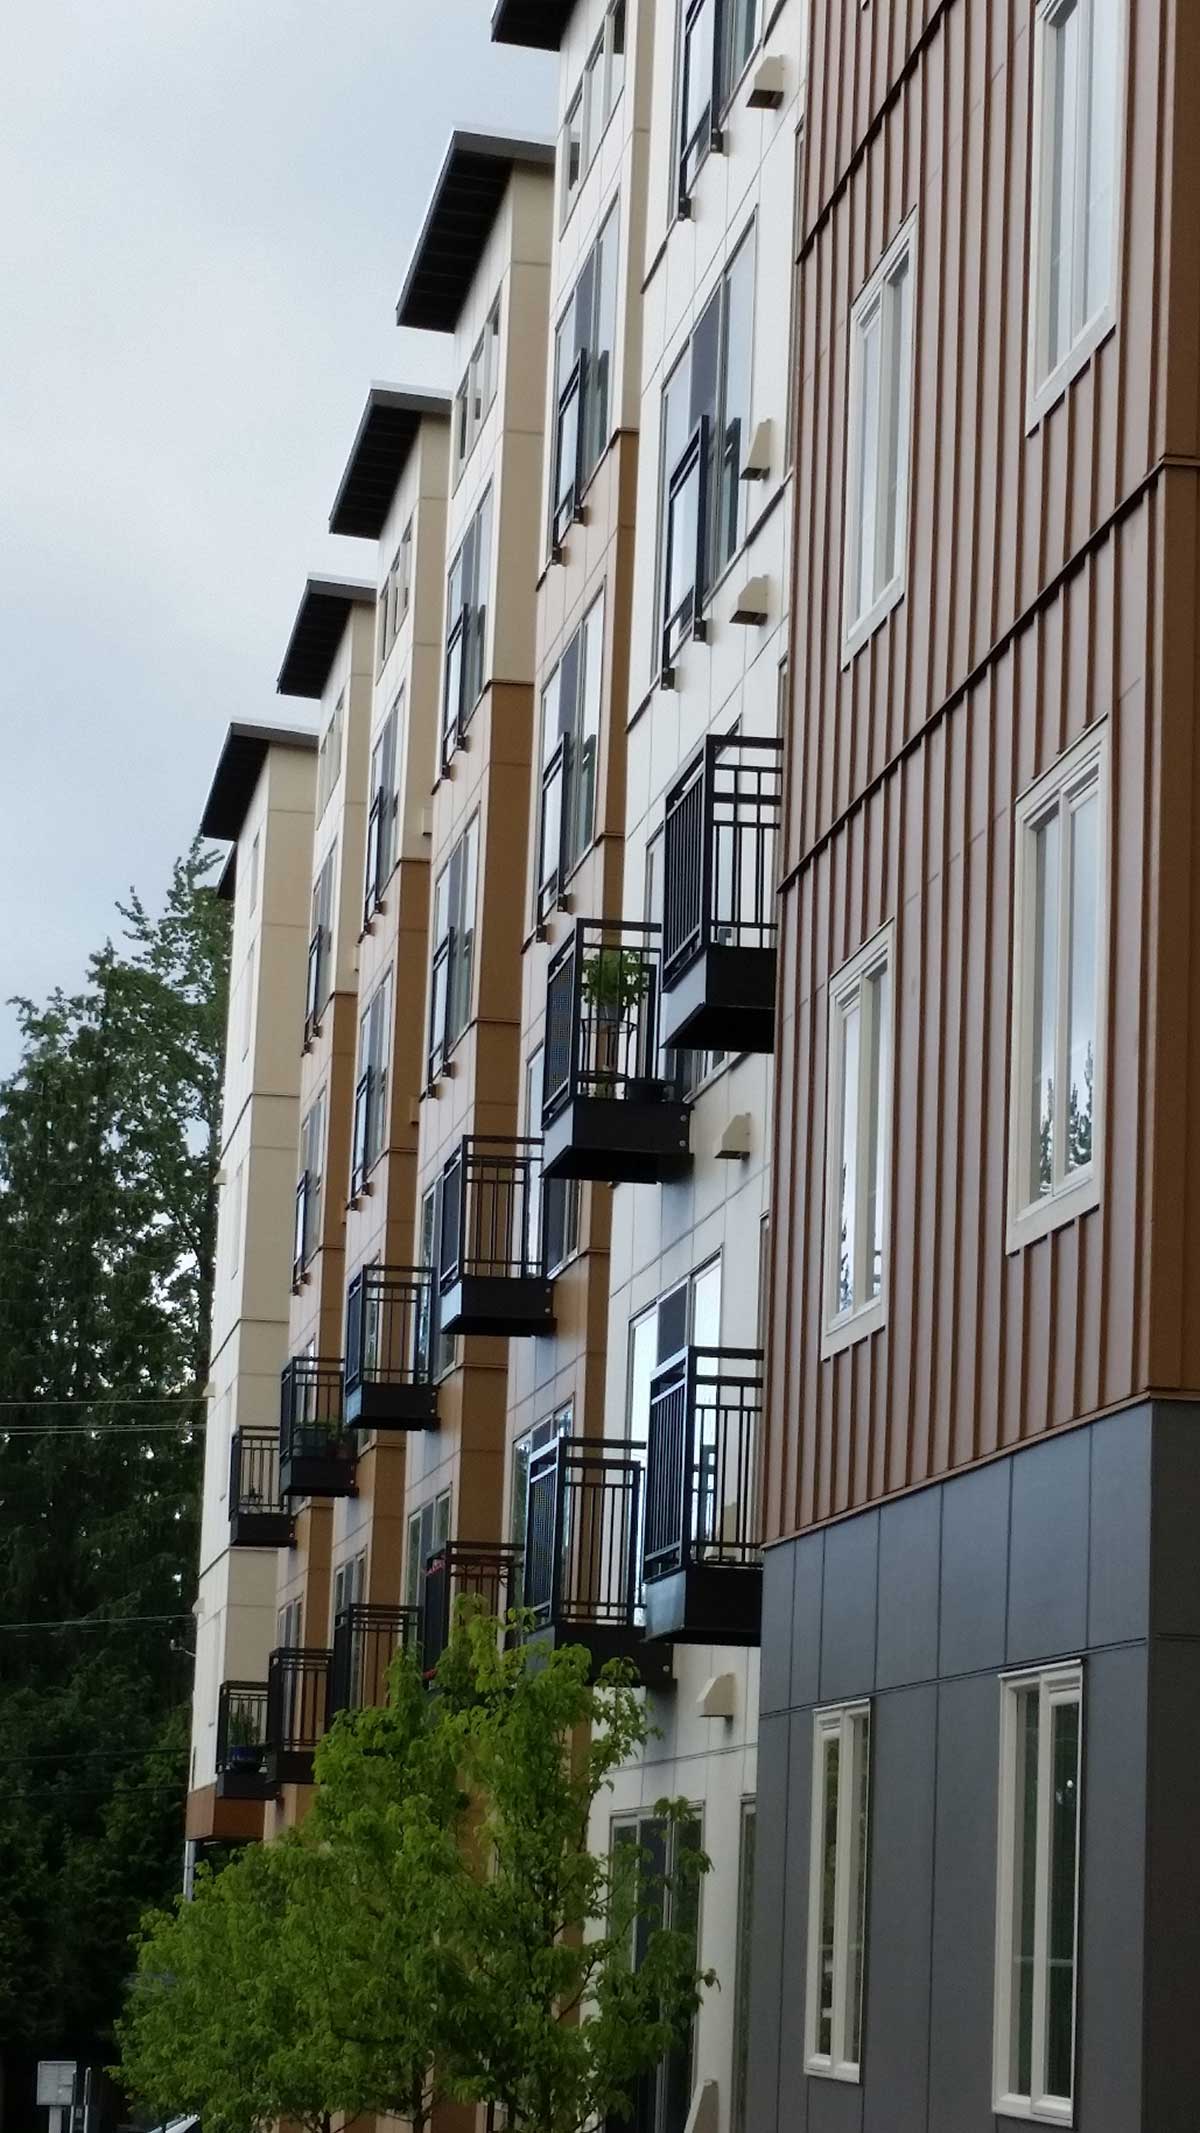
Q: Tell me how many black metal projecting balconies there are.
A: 12